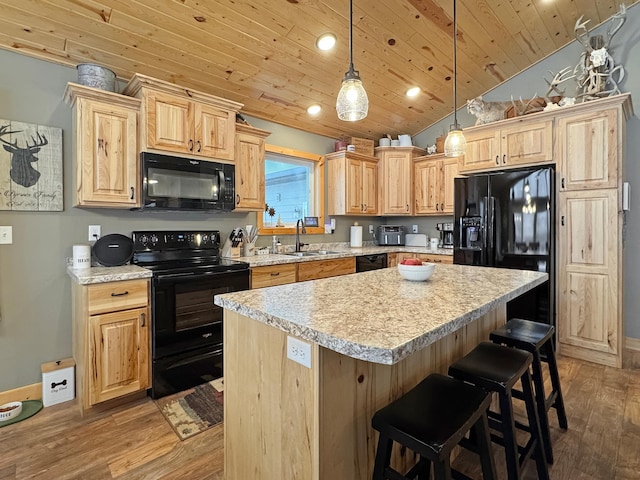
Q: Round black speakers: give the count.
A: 1